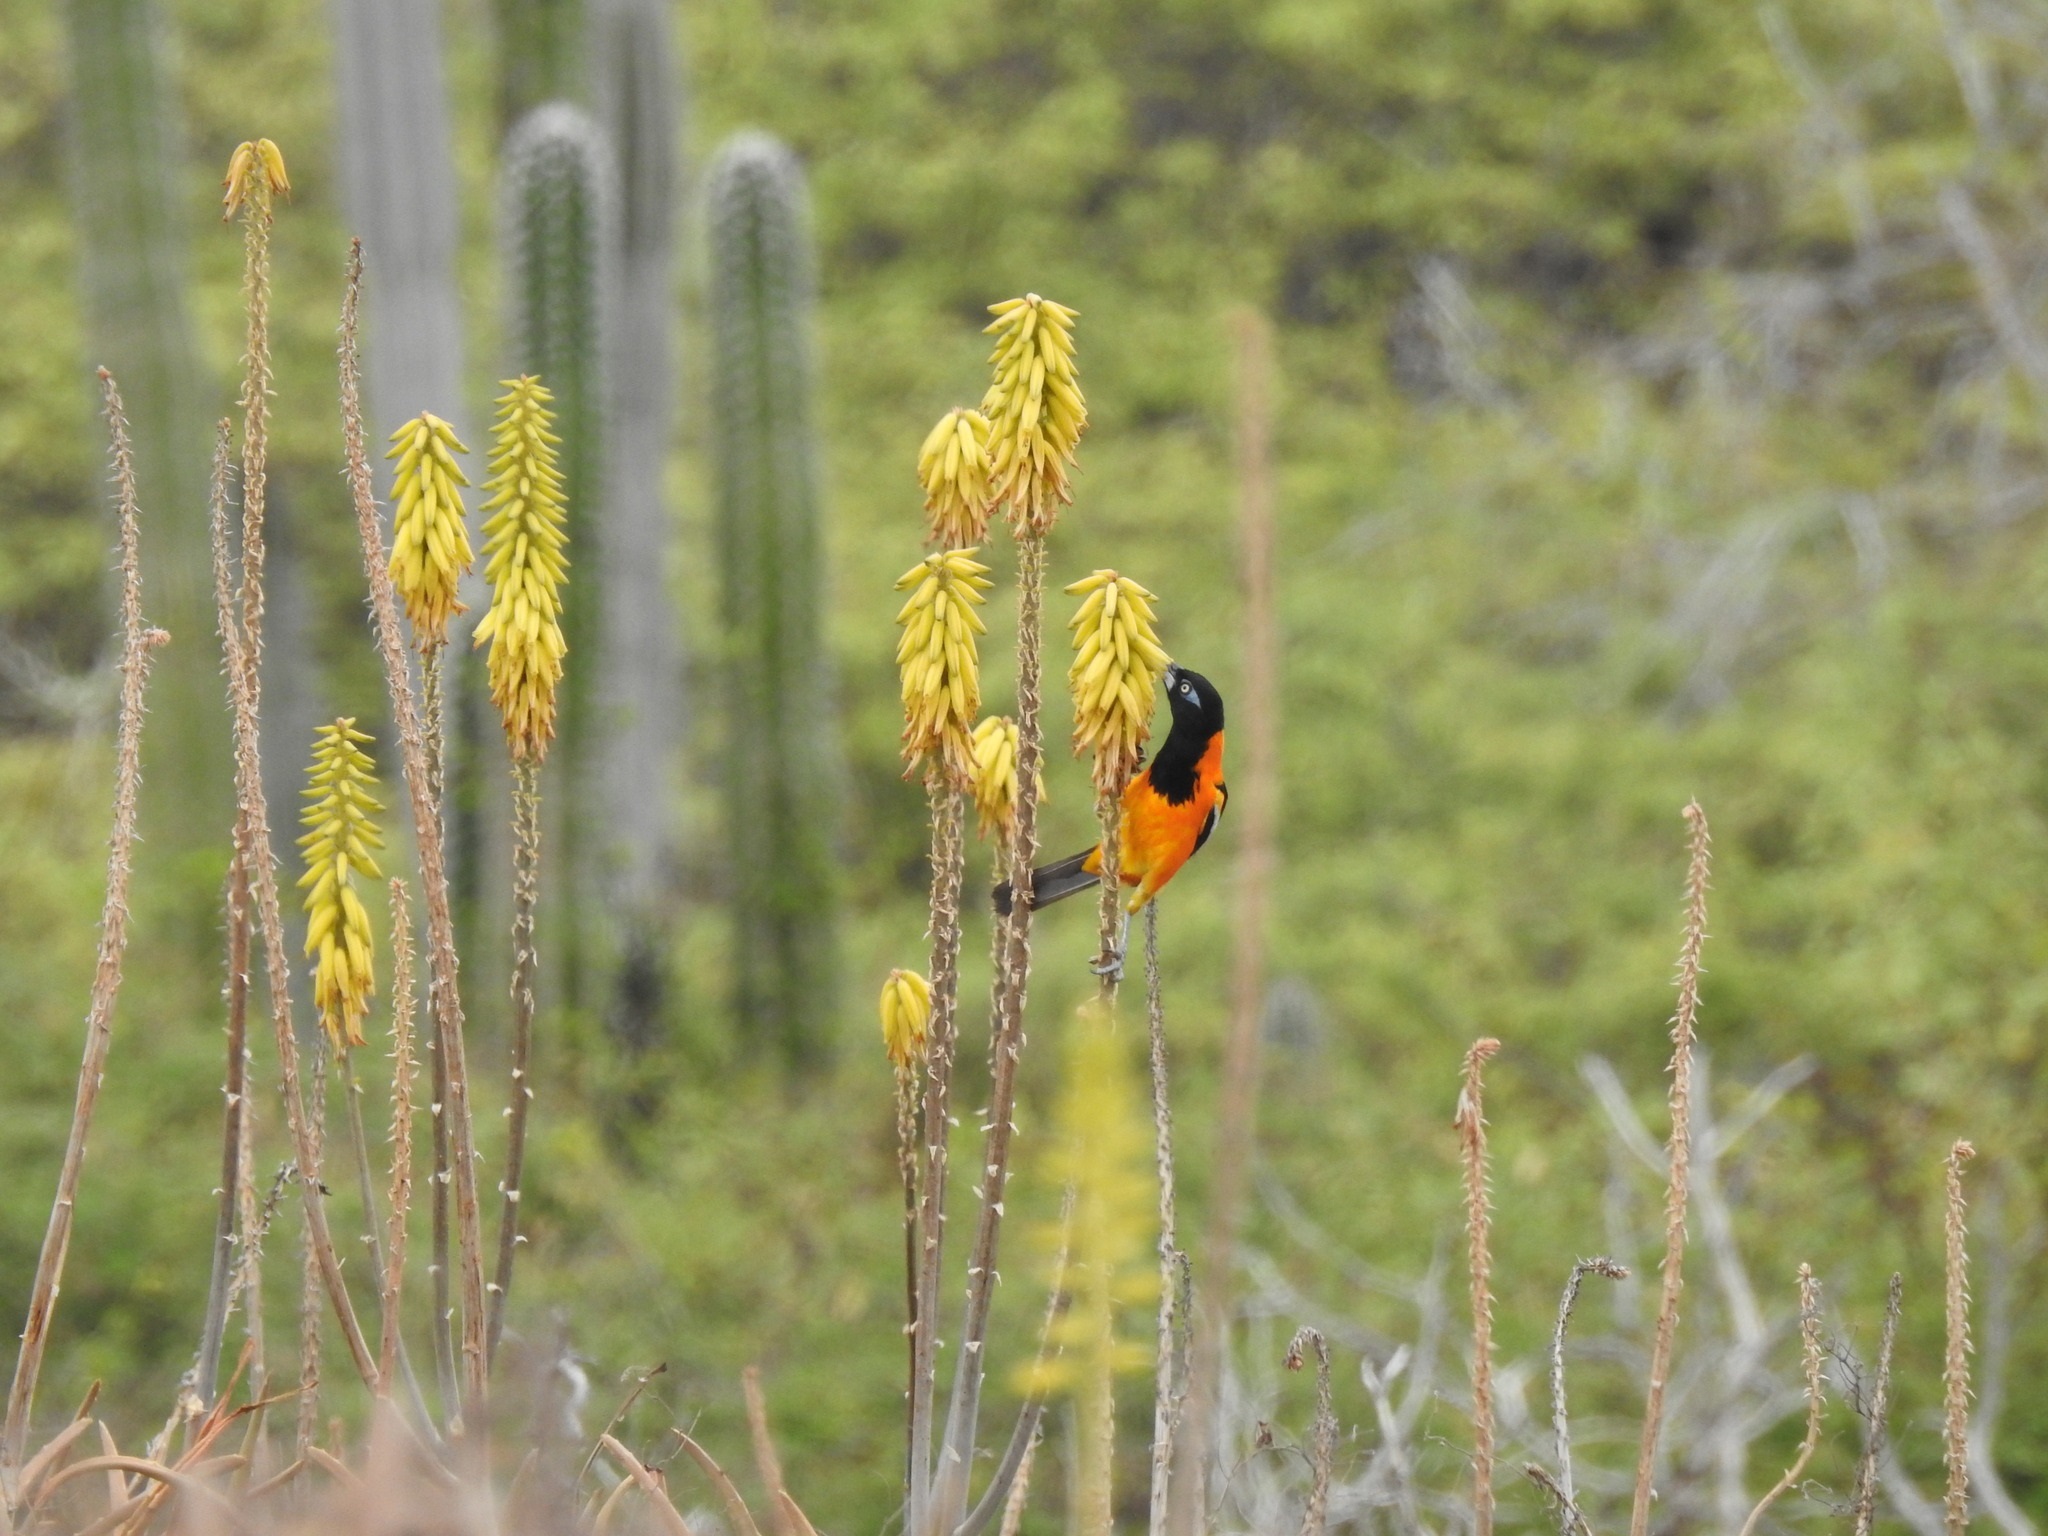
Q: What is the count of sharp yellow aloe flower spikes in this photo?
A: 10